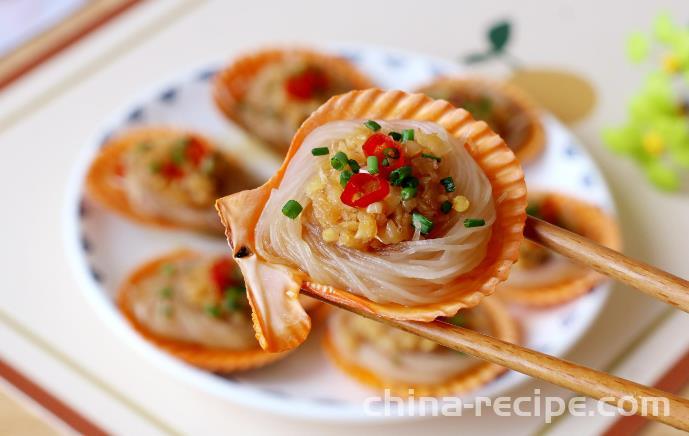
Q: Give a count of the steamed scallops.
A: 7